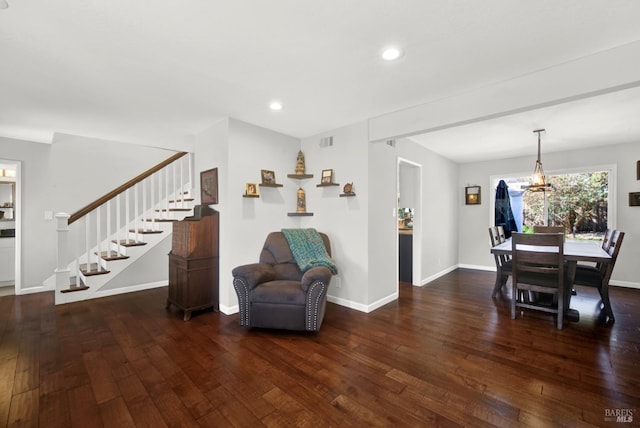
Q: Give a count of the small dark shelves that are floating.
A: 6